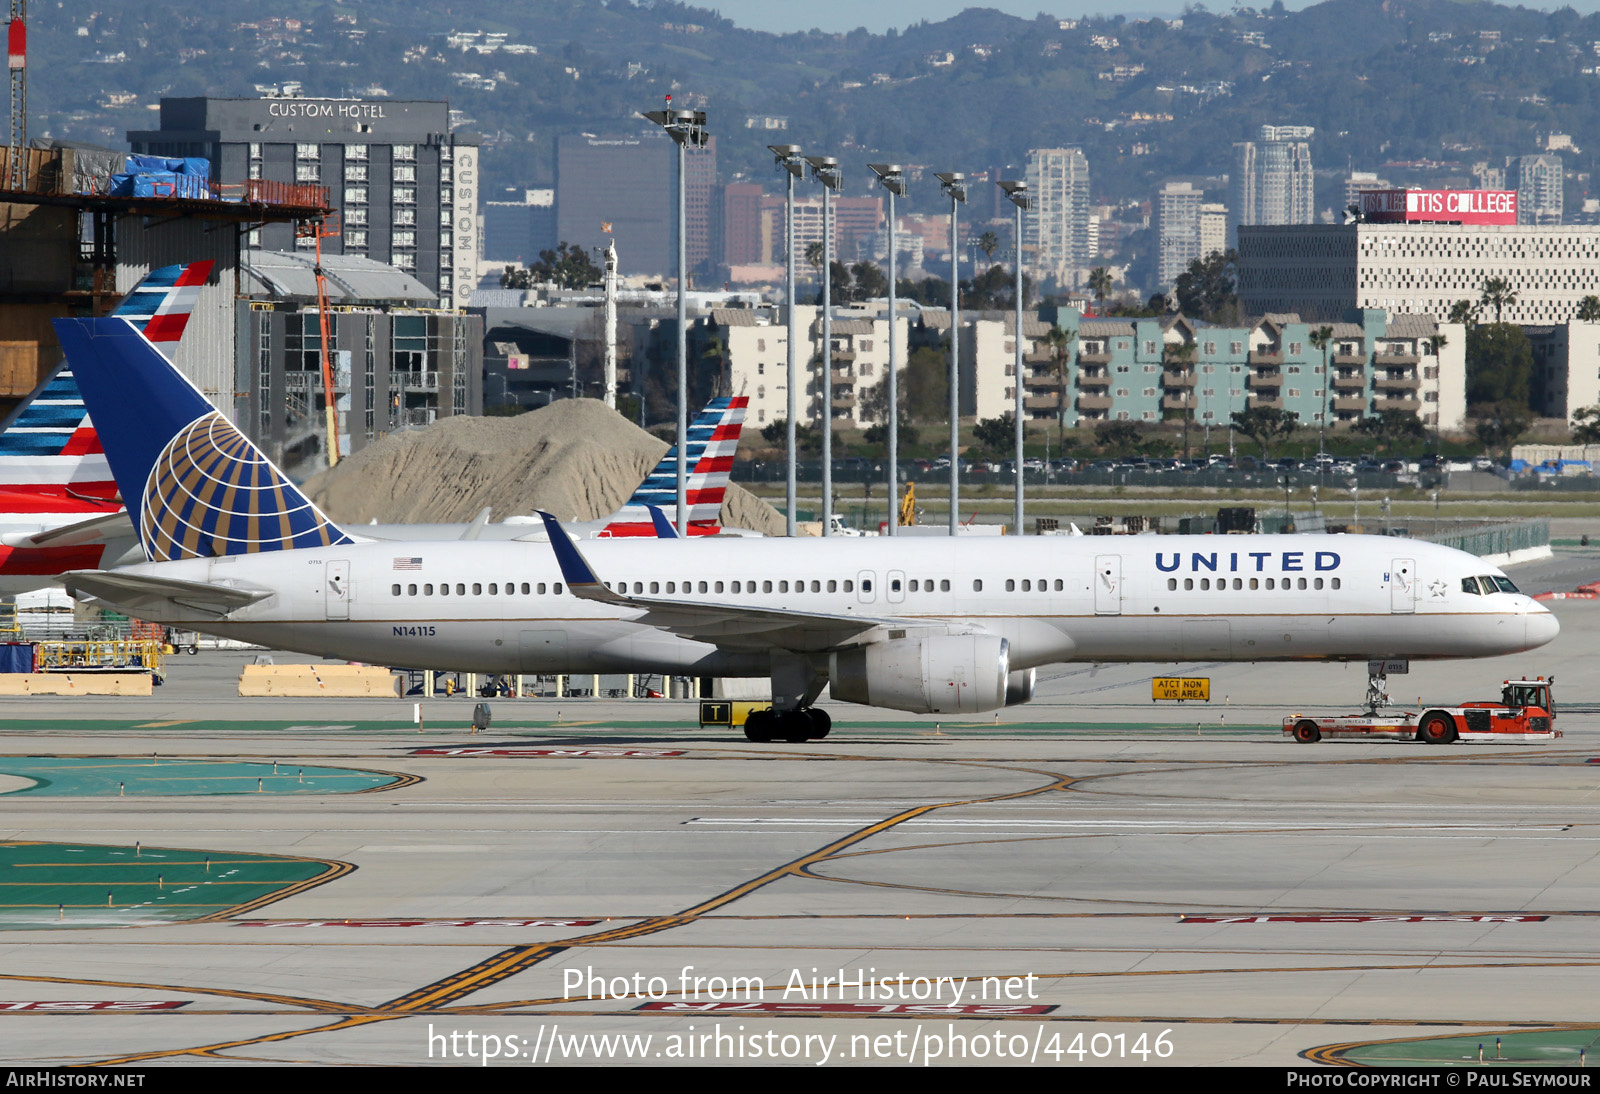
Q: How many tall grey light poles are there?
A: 6